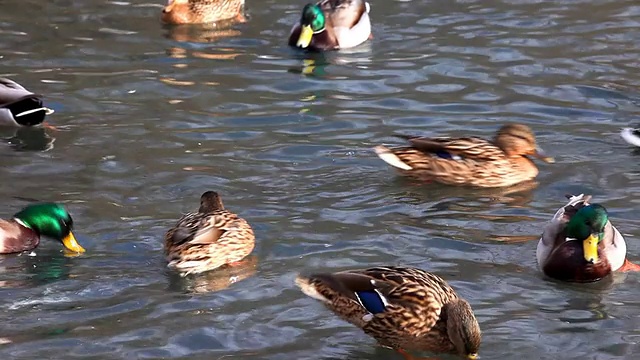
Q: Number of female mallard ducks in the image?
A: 4